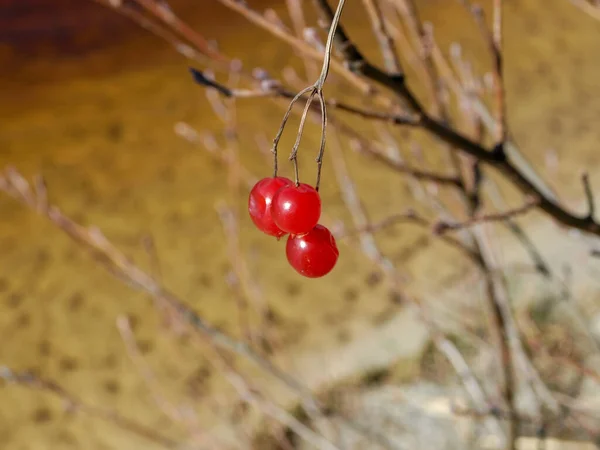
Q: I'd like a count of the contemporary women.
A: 0